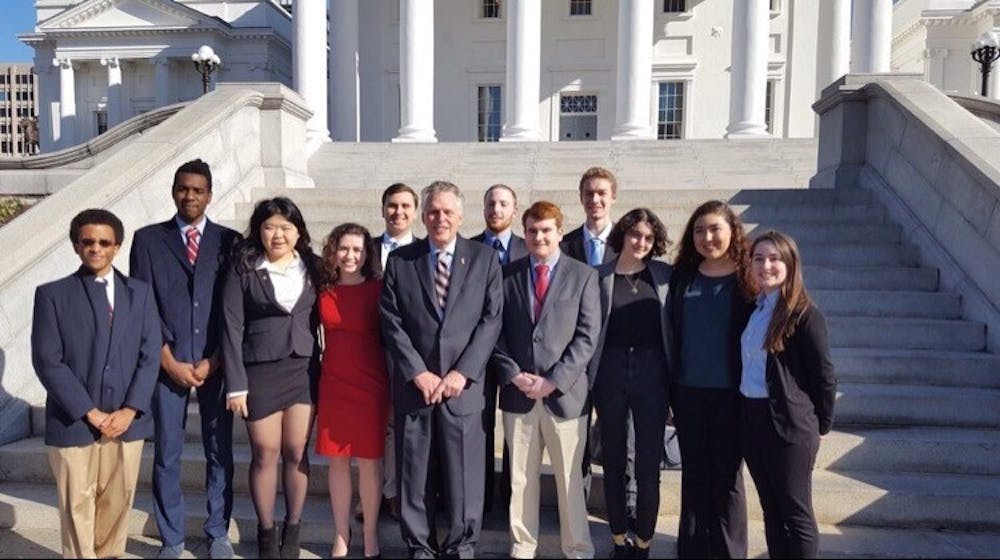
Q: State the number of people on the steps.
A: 12